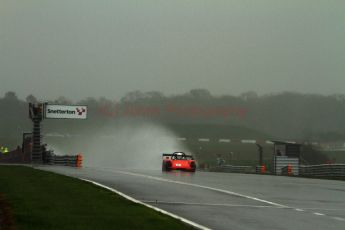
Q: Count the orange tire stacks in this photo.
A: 3